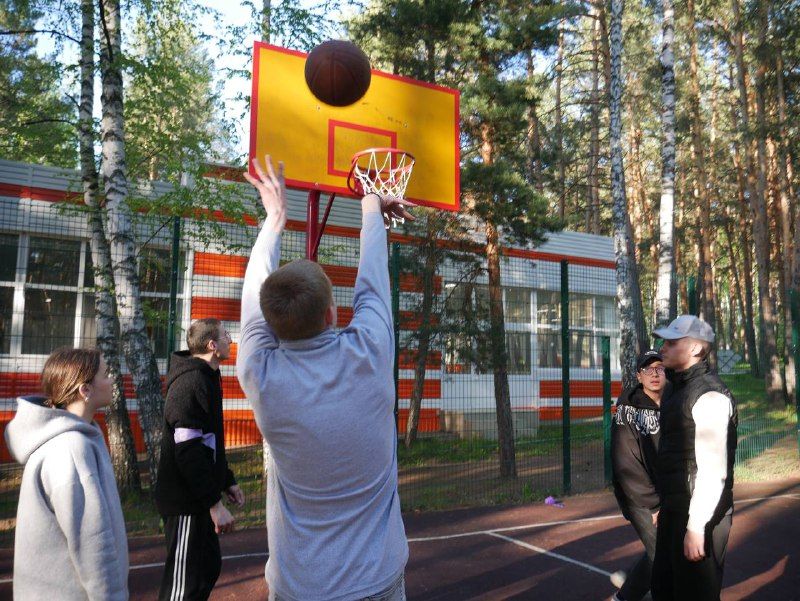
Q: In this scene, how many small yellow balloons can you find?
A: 0